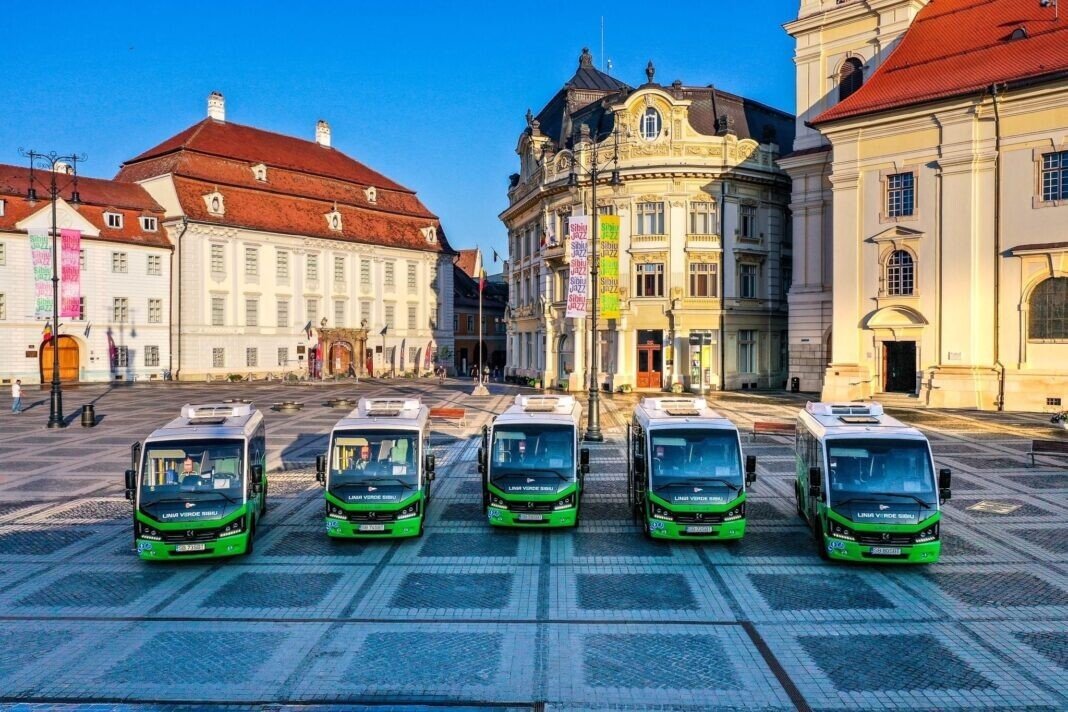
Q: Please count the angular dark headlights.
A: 10